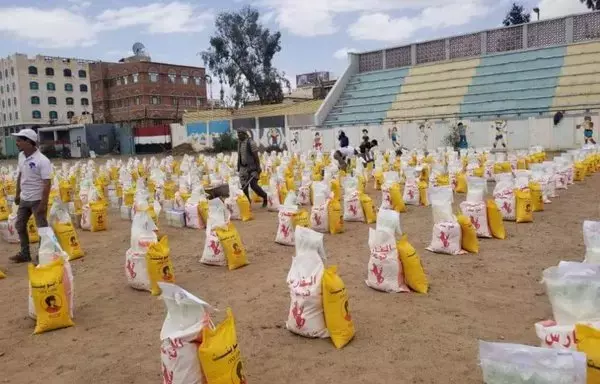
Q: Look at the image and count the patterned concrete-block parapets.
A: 7